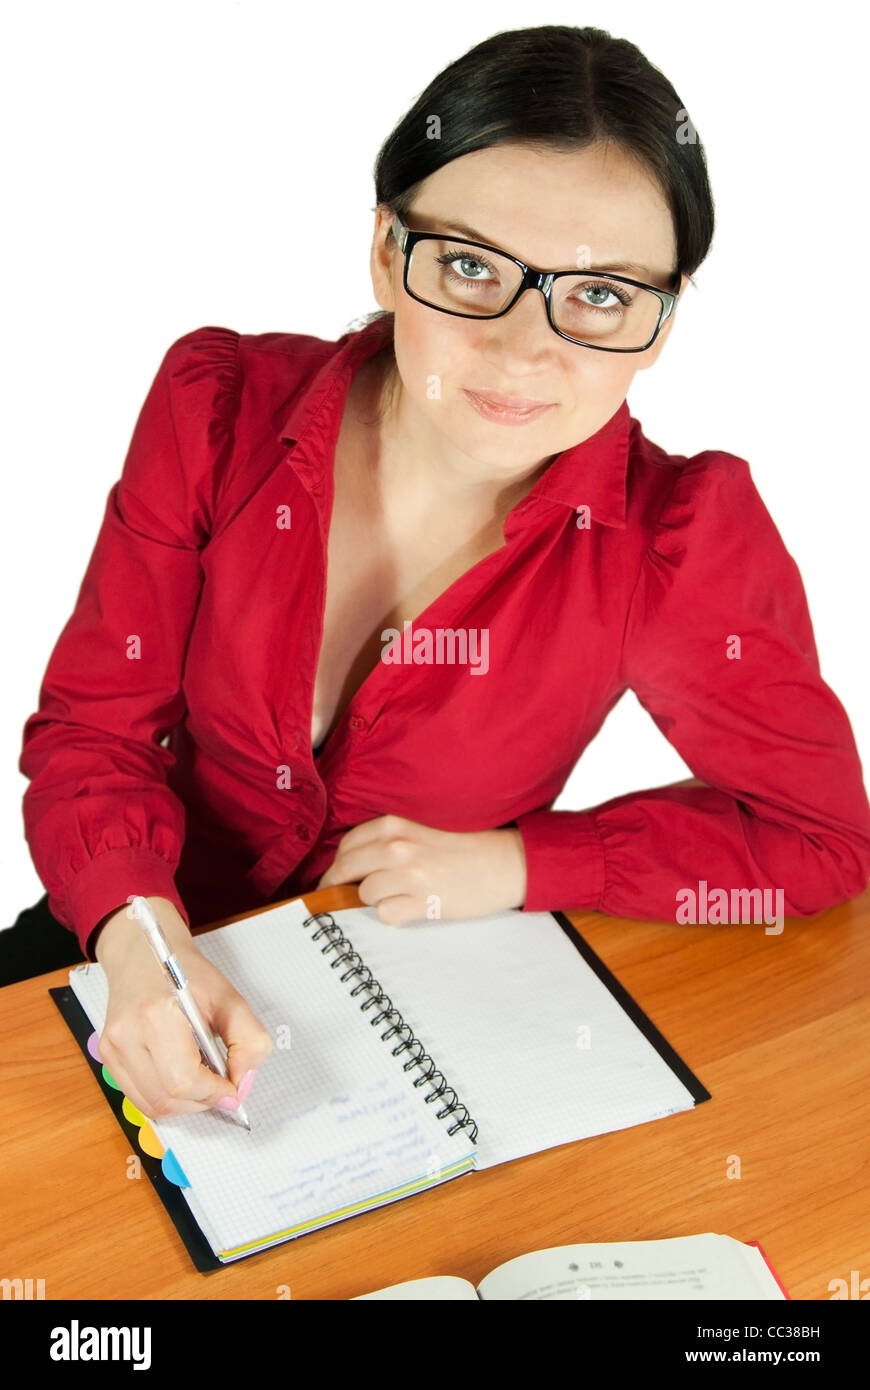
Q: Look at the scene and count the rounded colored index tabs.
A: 5